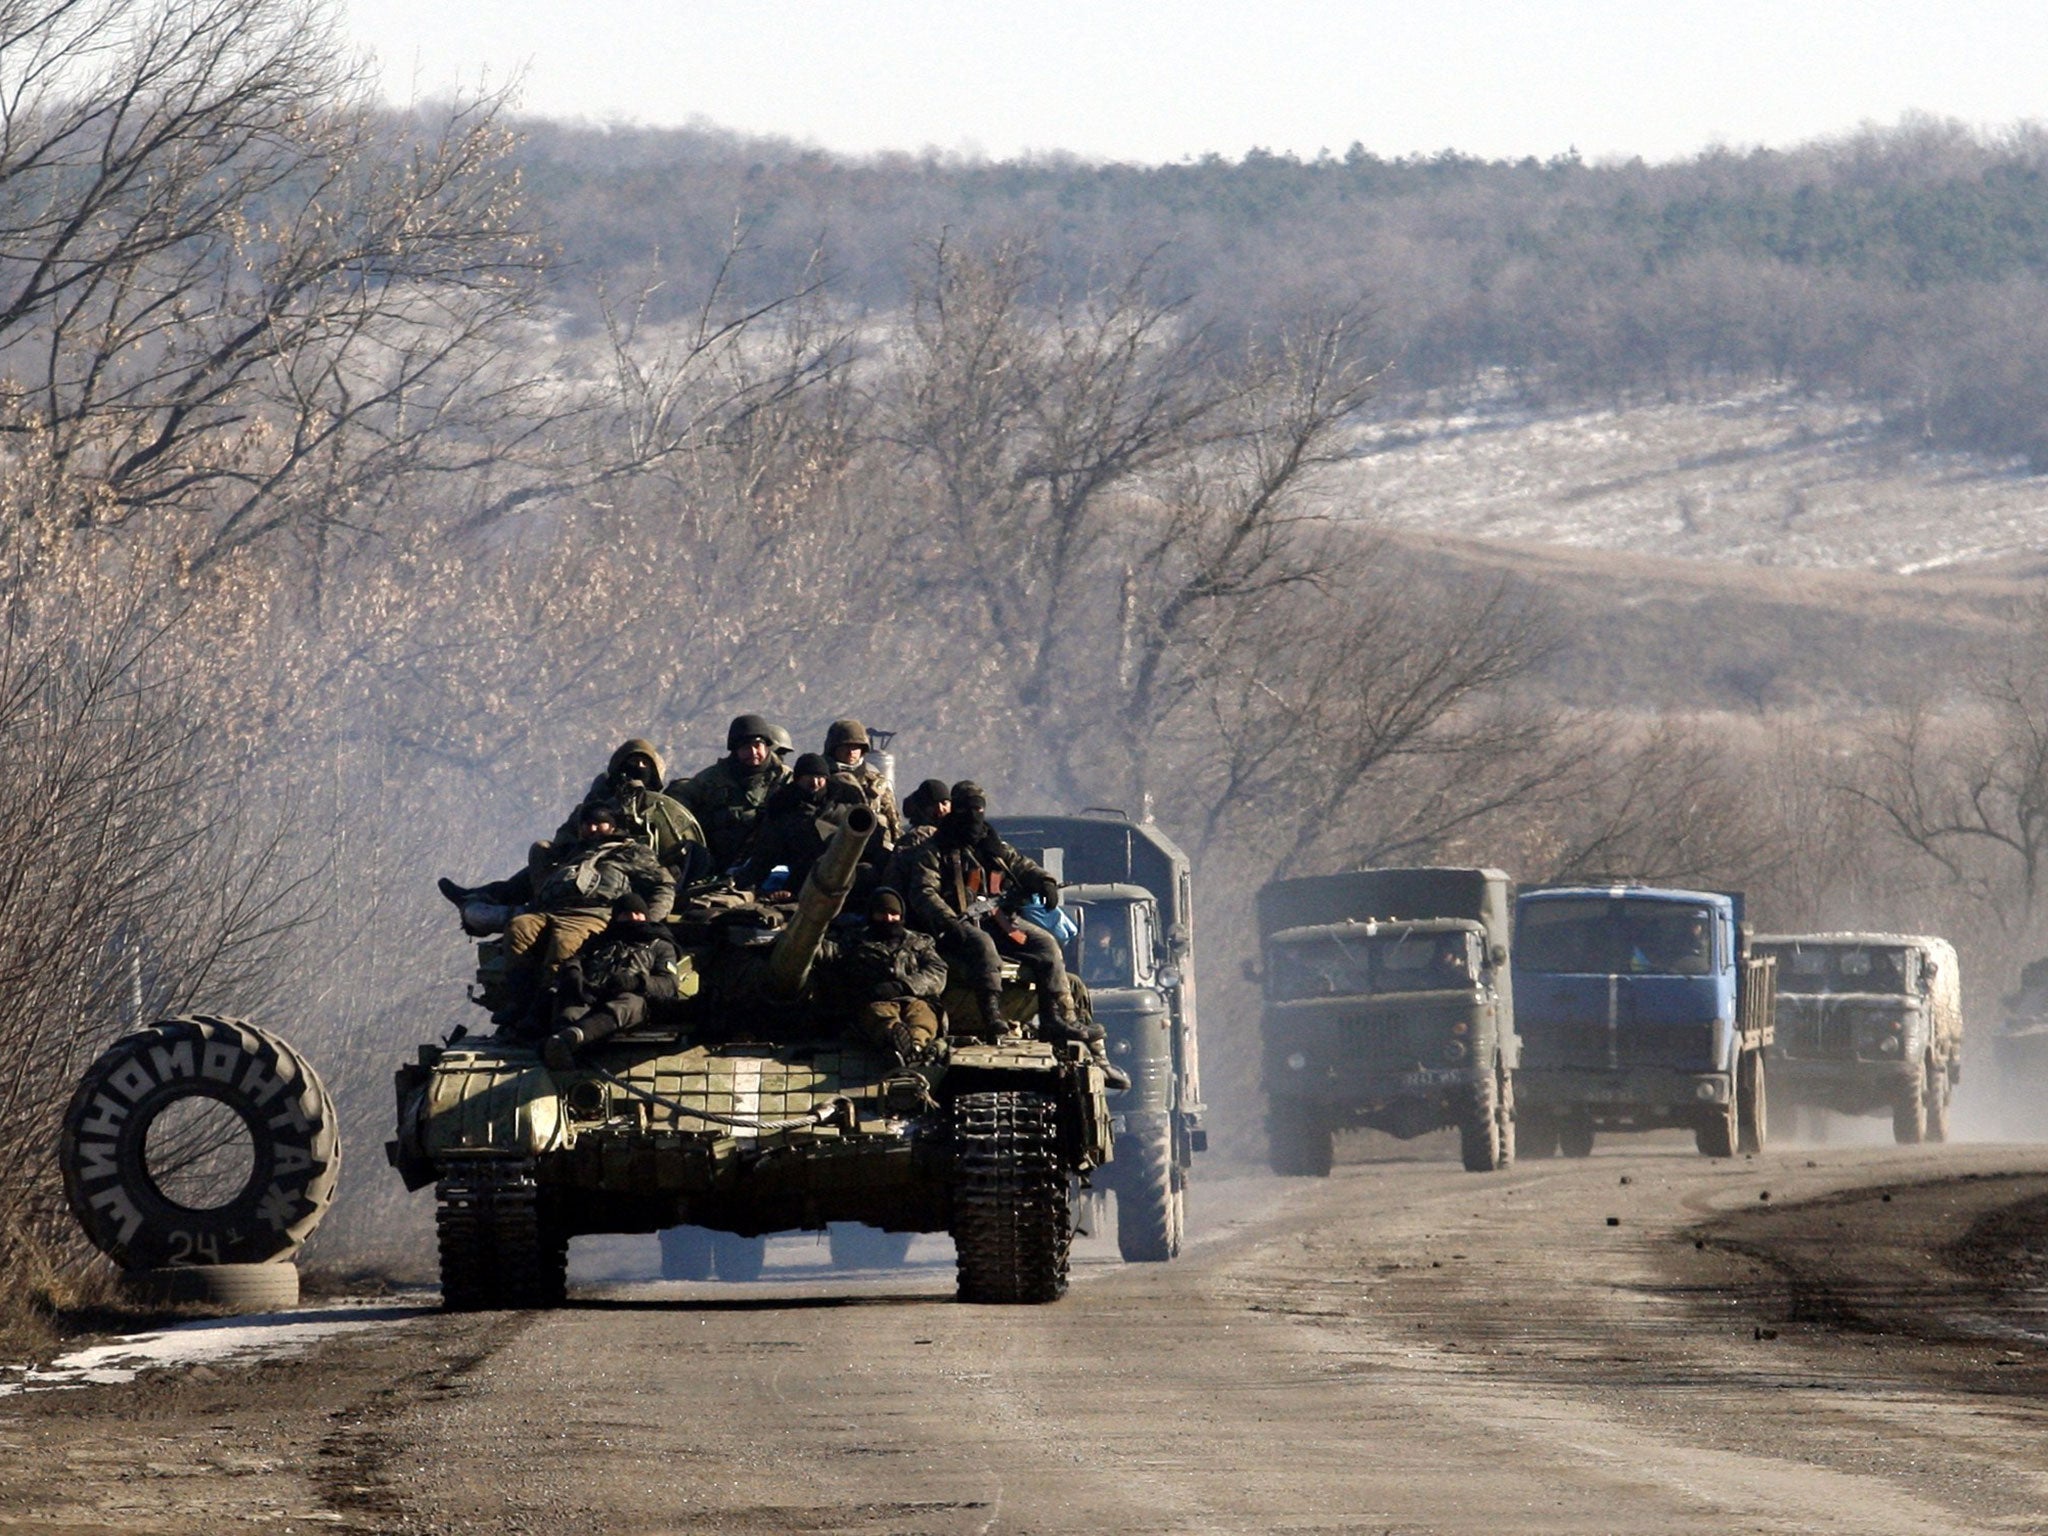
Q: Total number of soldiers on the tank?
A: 10